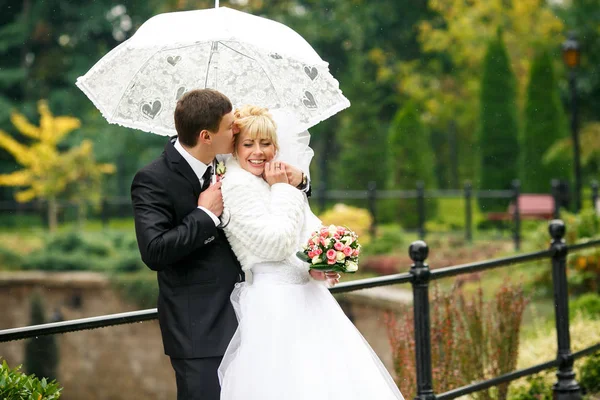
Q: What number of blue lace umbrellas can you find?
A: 0